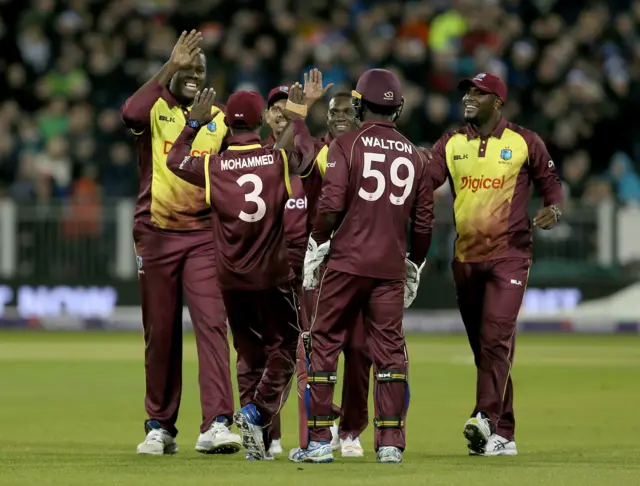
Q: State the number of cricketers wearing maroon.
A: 6